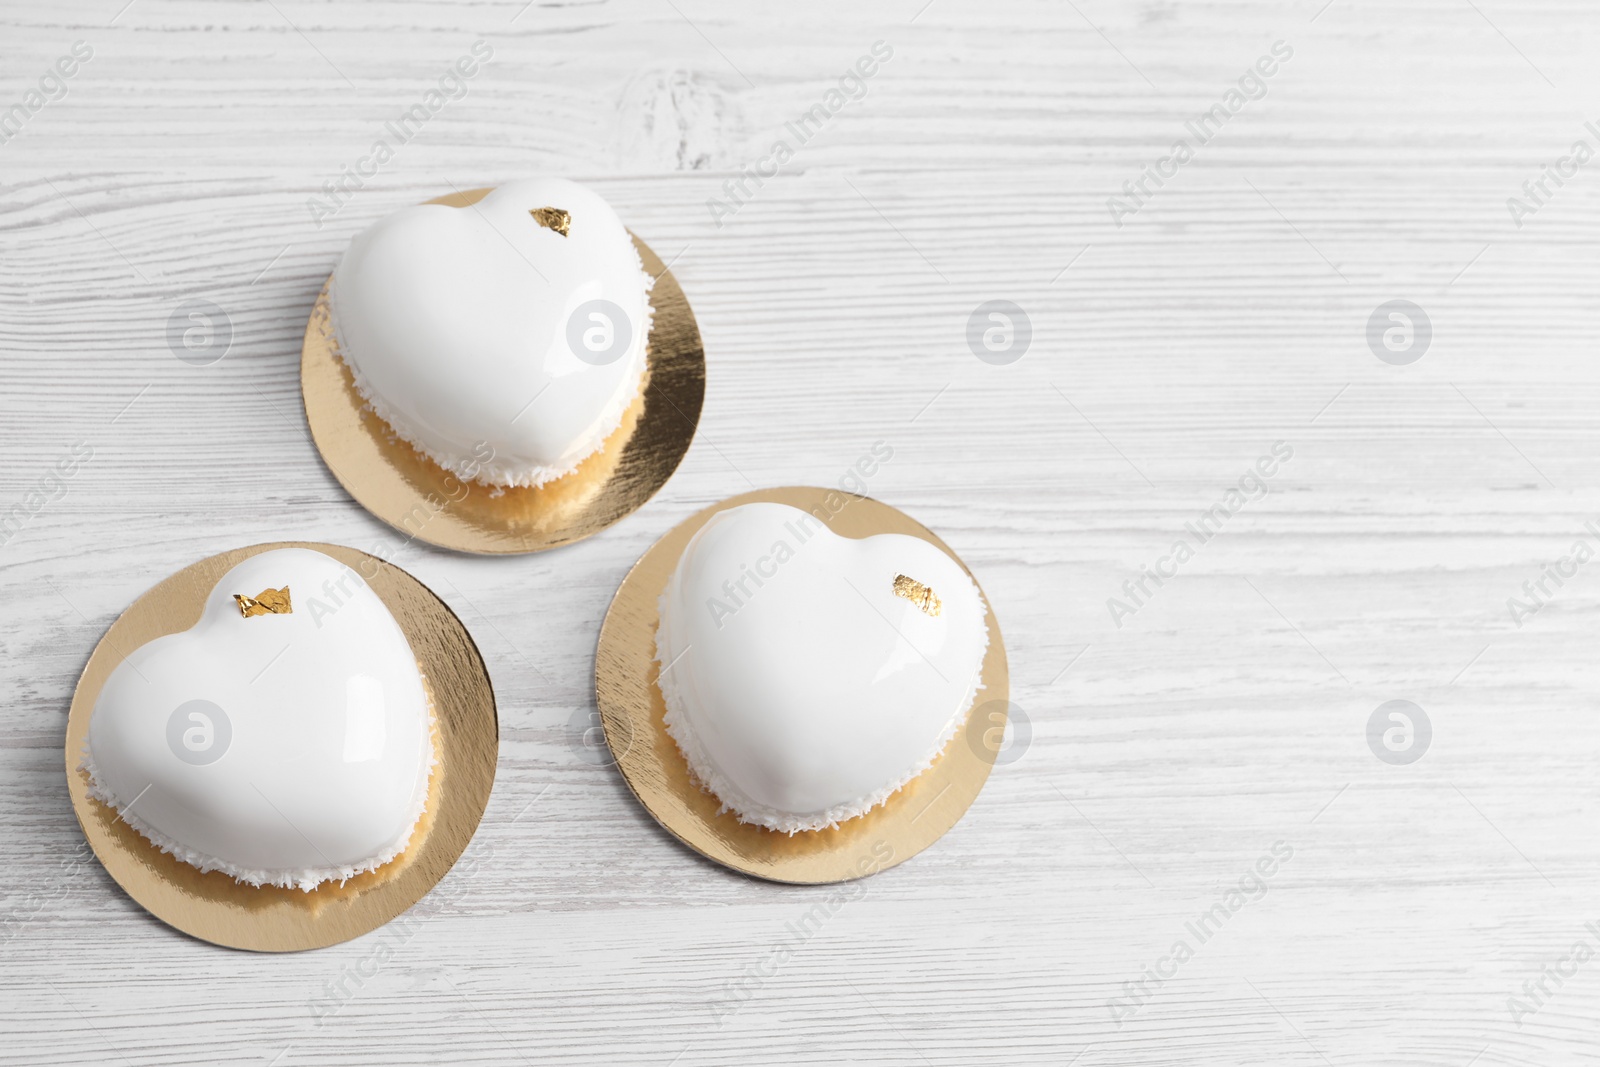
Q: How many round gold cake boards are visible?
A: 3